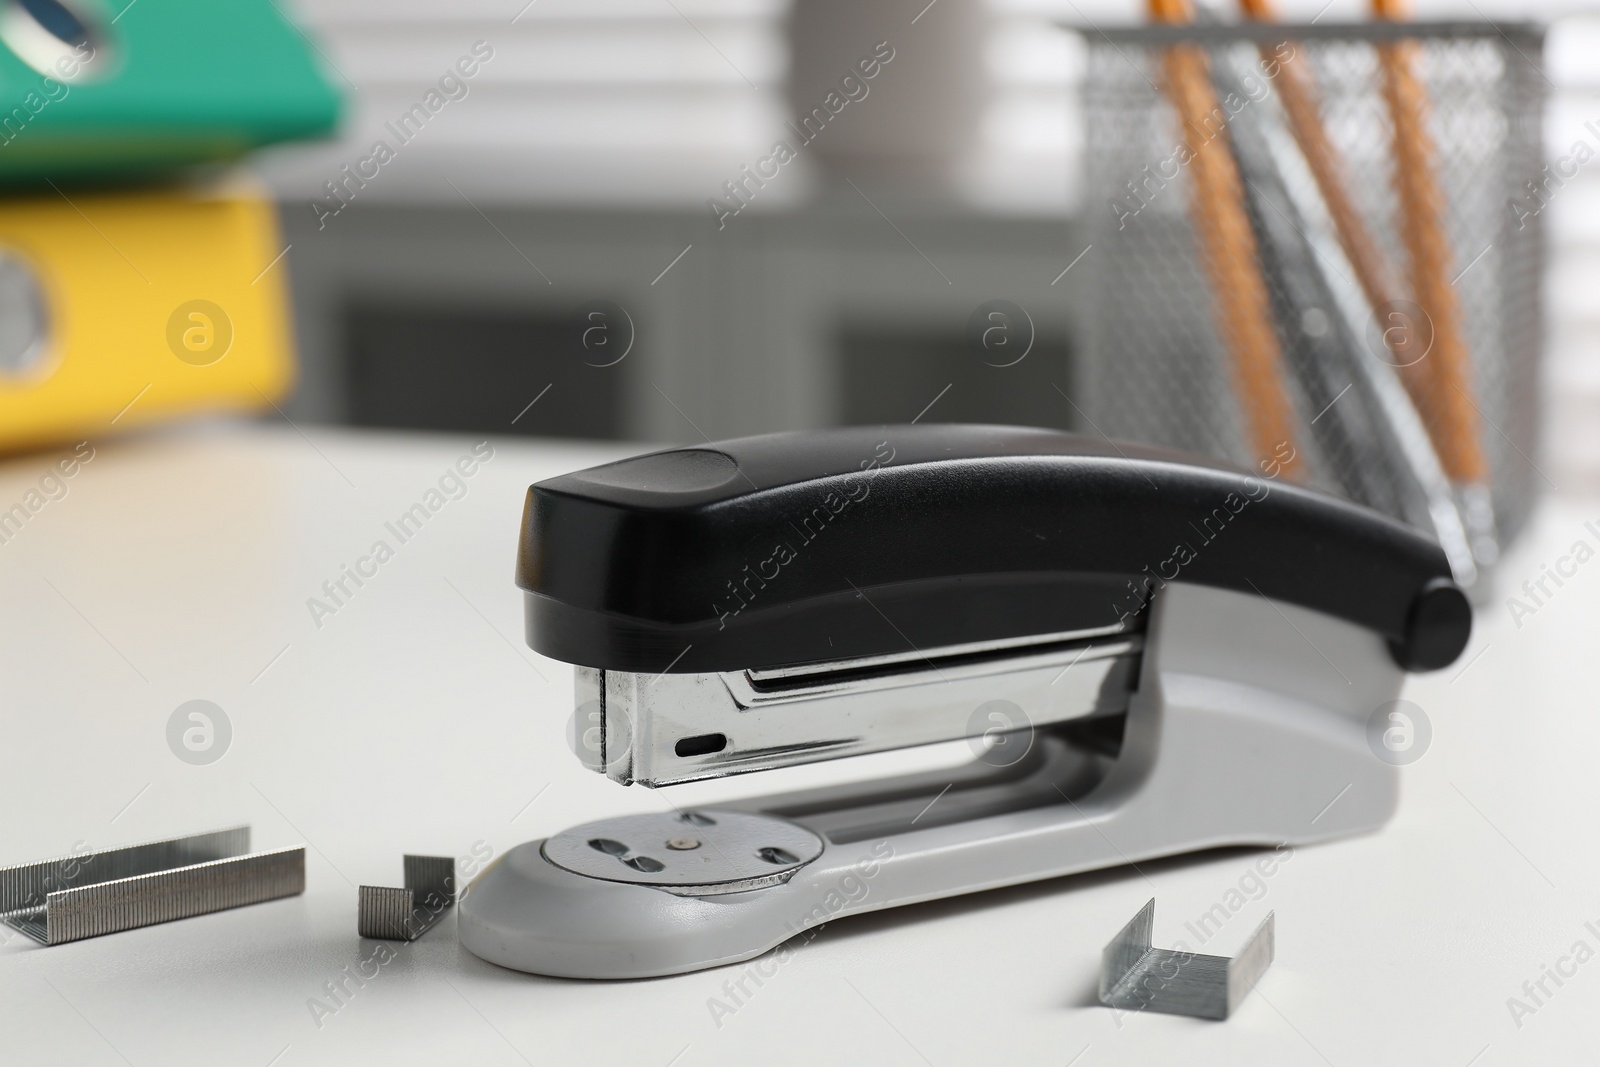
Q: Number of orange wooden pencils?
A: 3